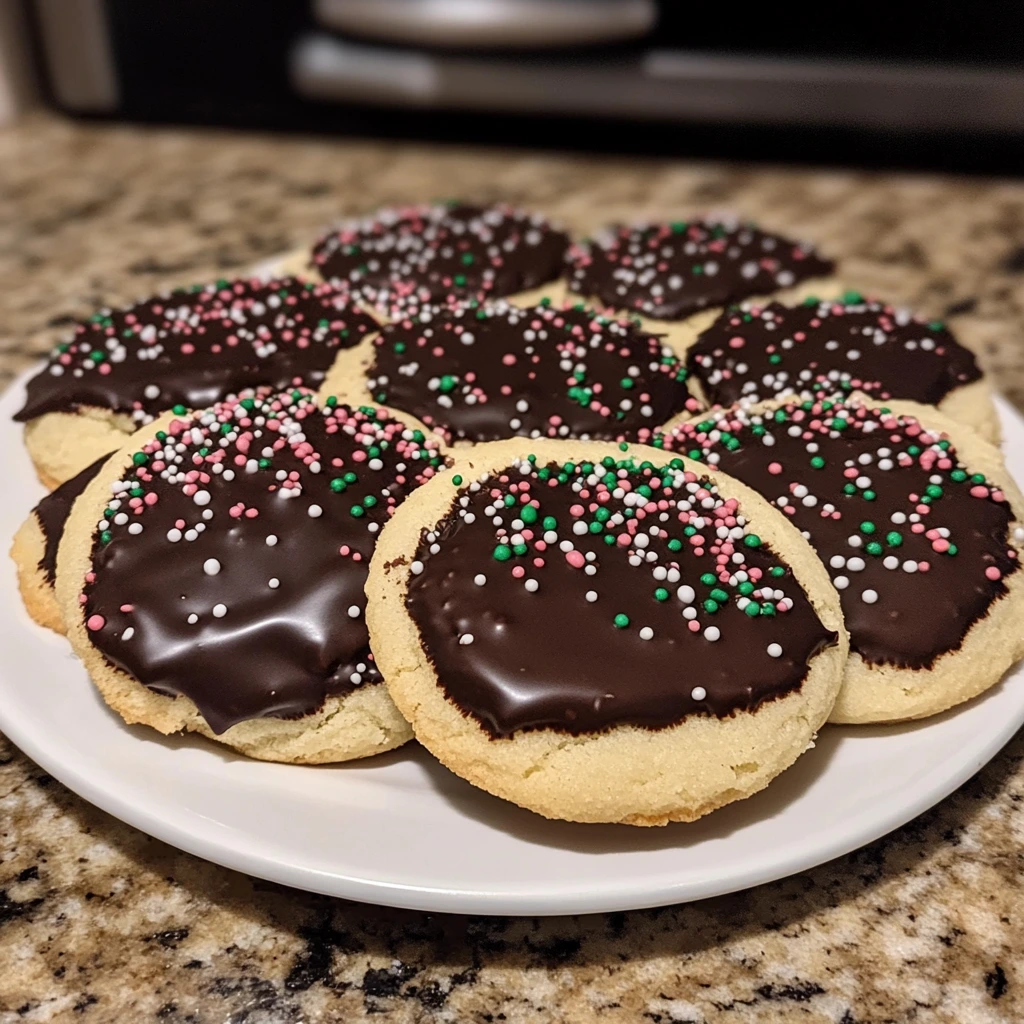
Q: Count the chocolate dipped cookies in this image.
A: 9